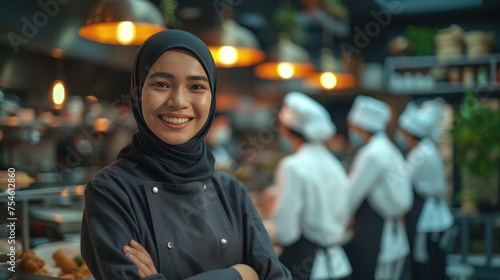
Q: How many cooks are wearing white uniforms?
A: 3